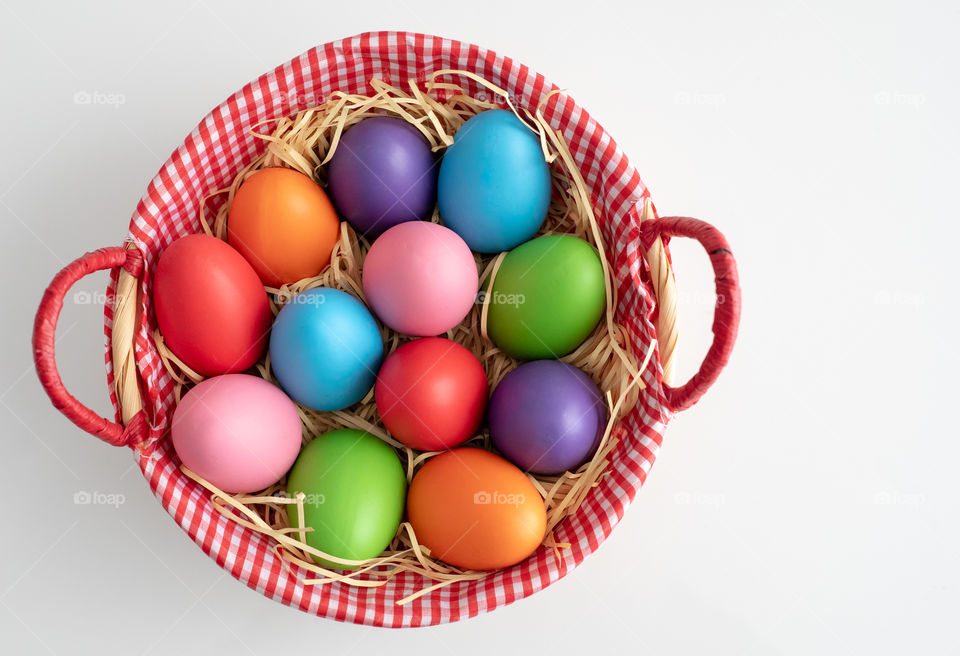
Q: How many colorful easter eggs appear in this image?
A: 12